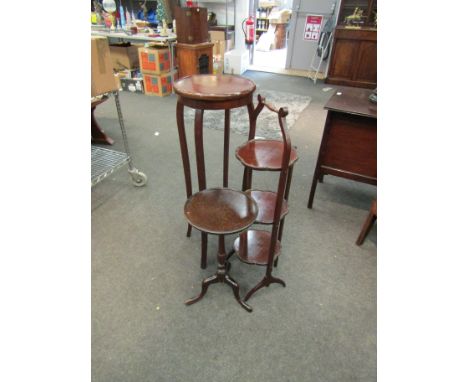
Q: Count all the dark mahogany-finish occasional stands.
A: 3